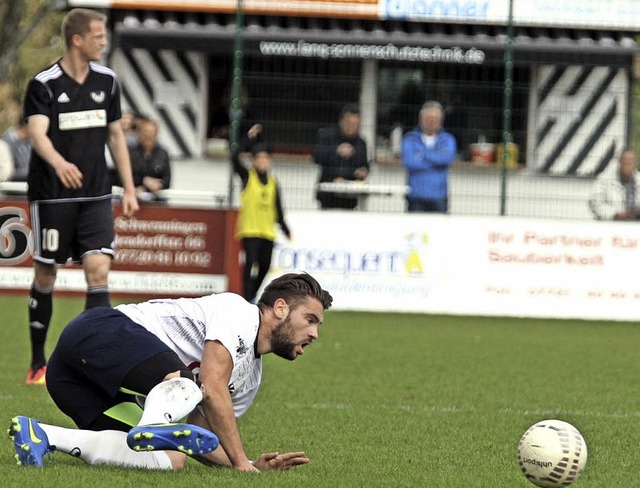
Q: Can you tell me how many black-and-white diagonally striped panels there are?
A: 2